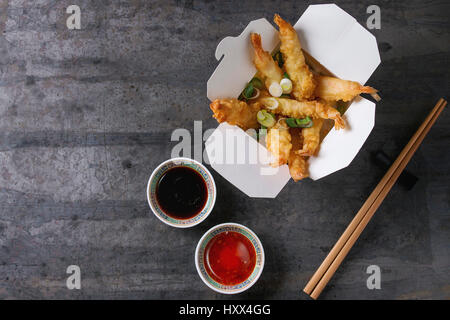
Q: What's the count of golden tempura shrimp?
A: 8